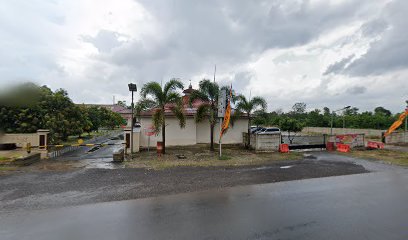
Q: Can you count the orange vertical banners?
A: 2